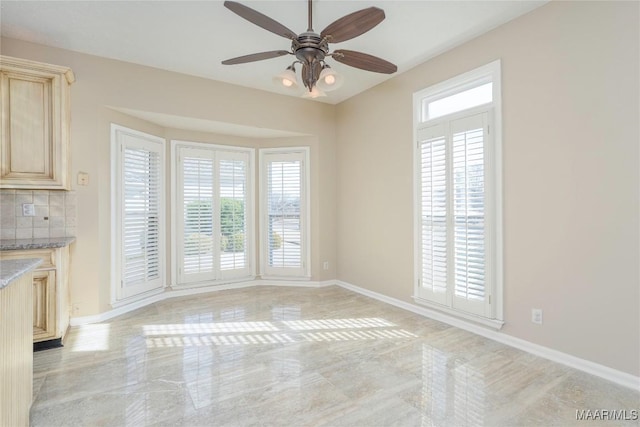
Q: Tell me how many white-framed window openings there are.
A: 4